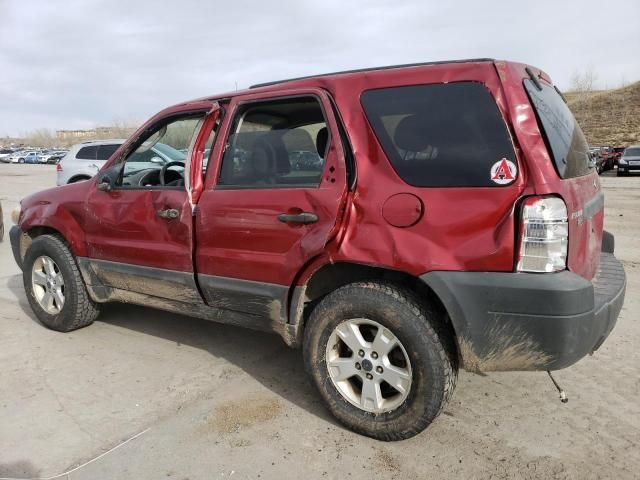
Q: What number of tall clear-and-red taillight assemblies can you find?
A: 1